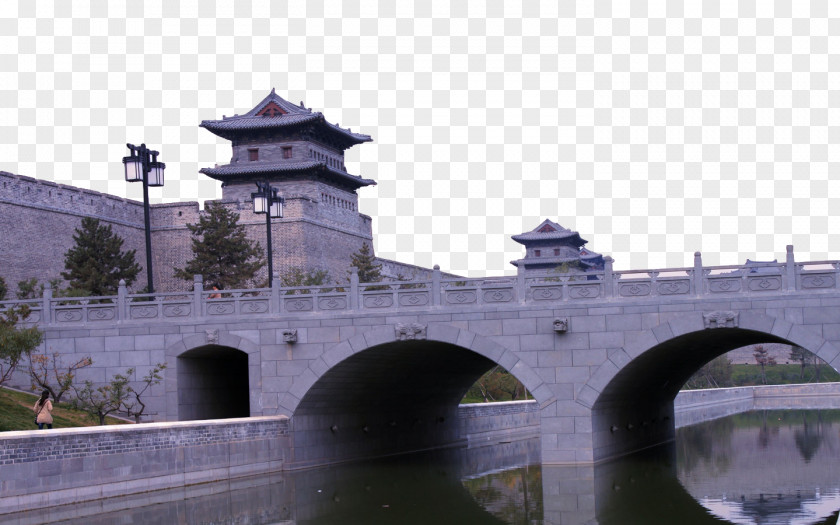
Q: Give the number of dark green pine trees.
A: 3